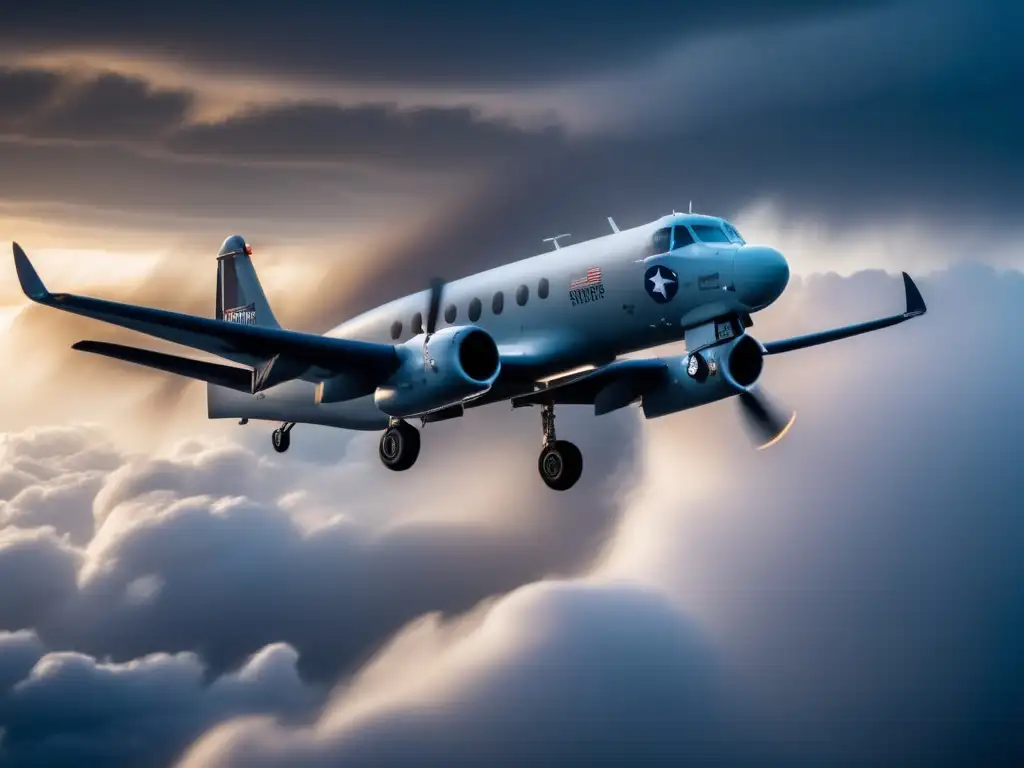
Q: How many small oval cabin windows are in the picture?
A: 7